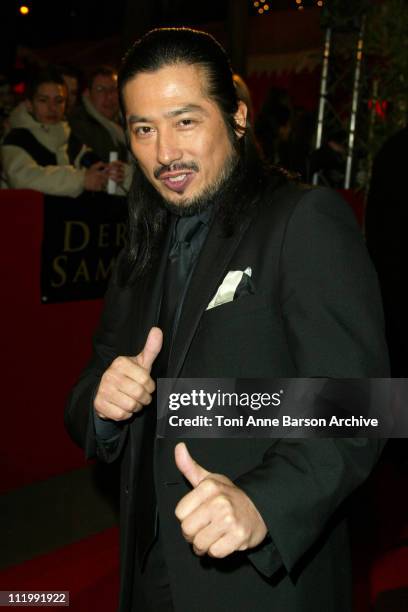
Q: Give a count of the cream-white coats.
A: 1